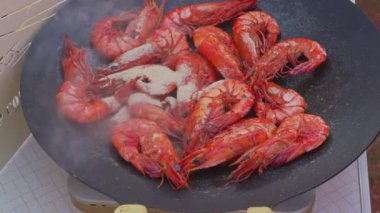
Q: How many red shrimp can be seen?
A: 15